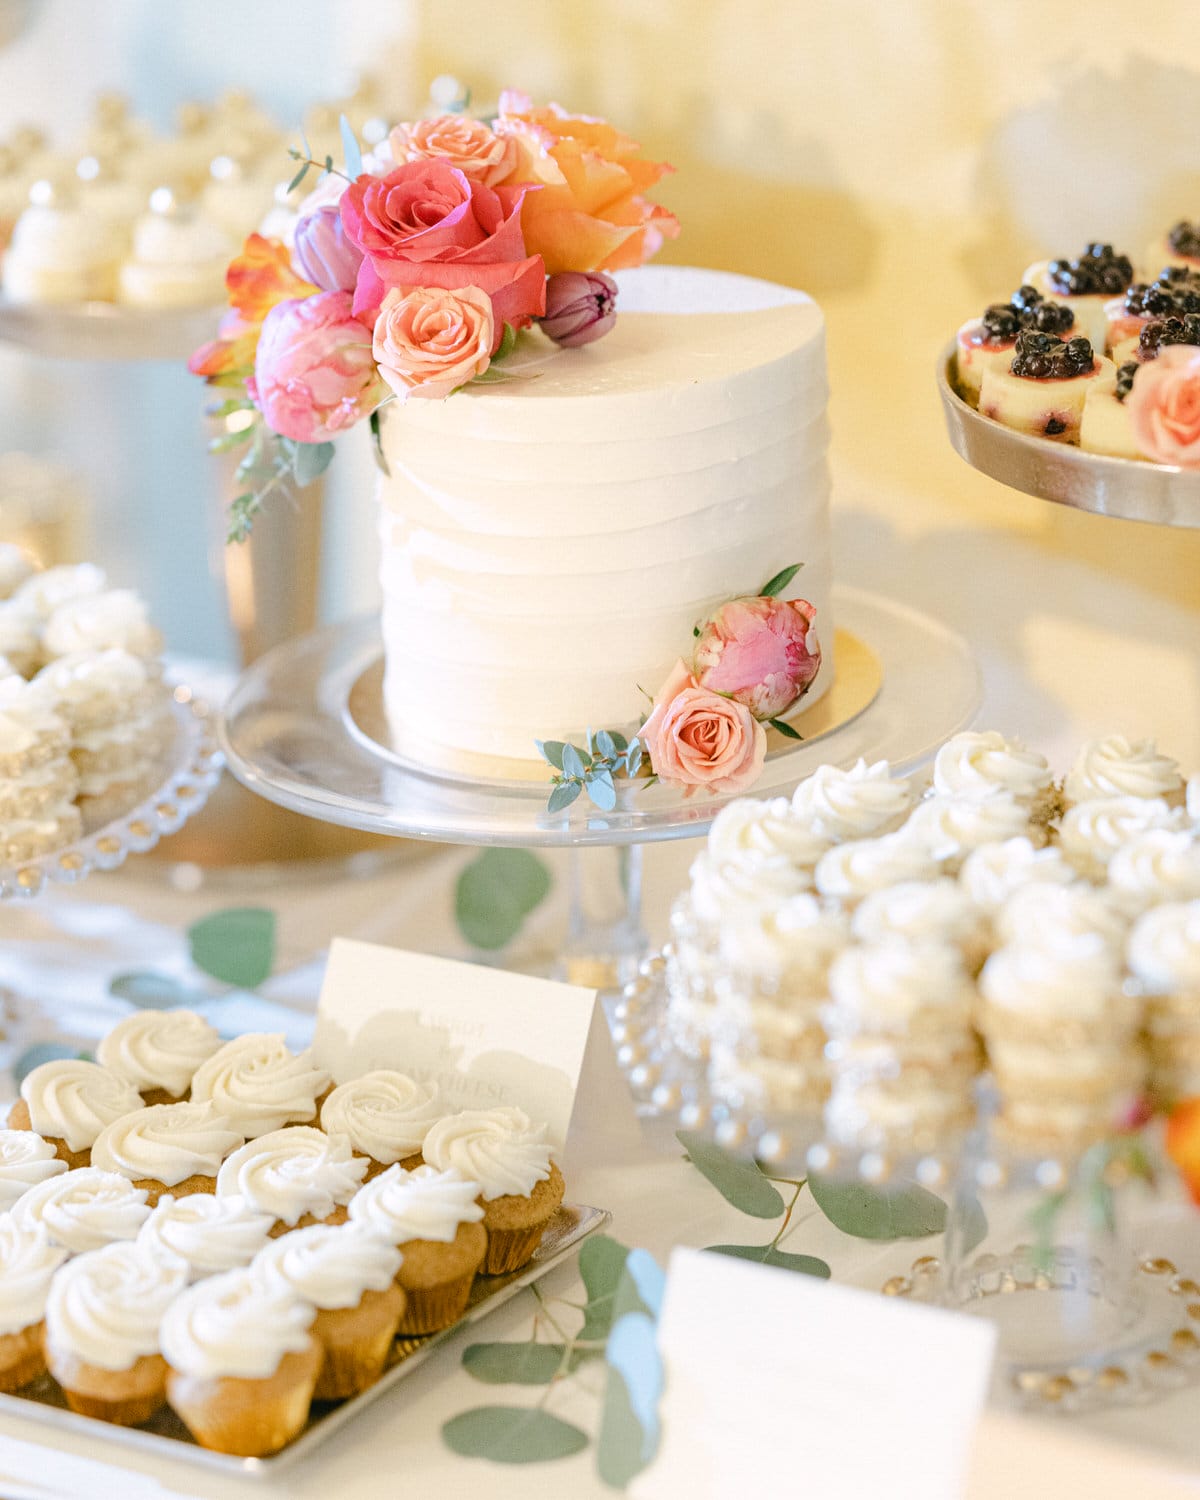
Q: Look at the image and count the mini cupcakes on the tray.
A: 15